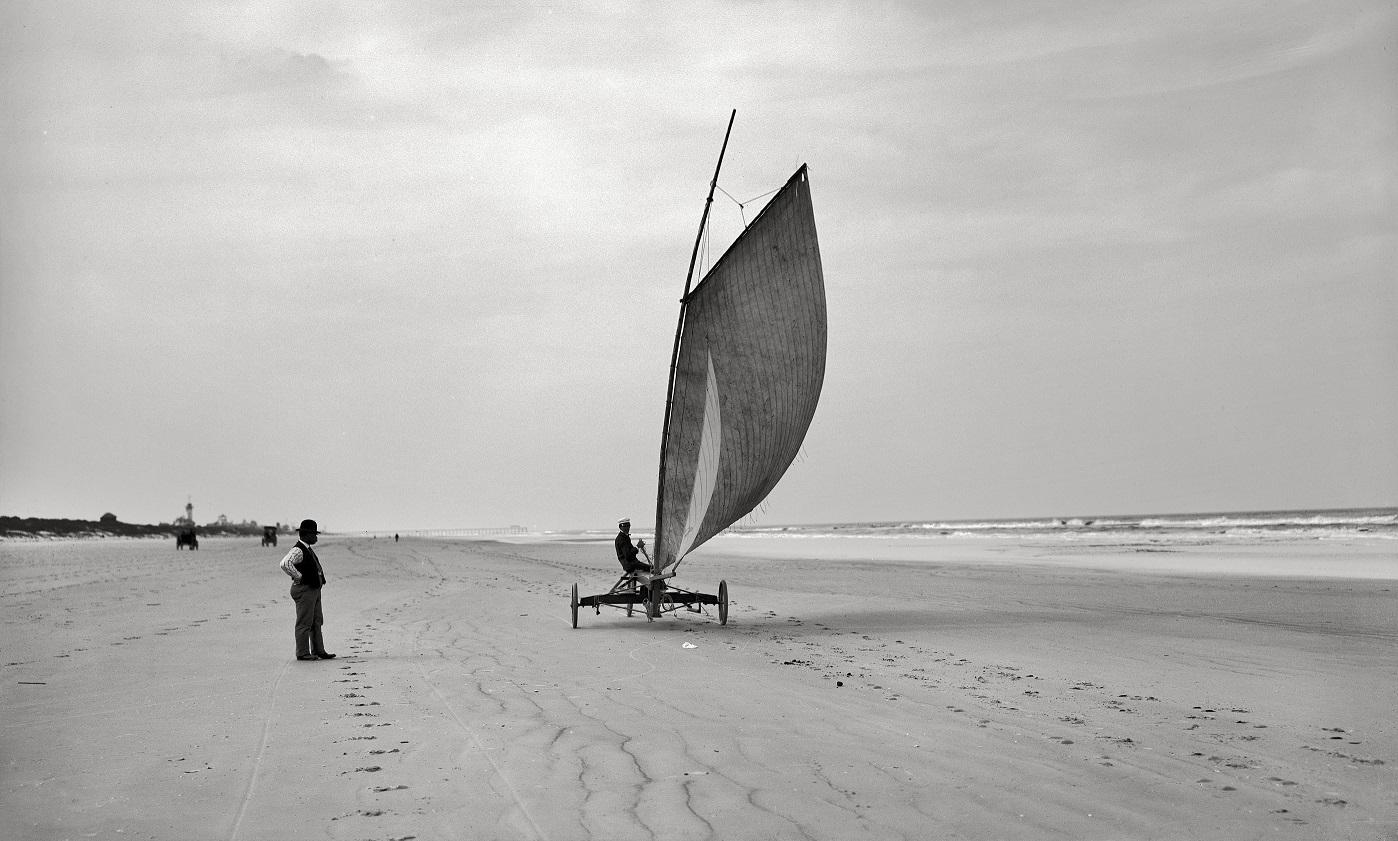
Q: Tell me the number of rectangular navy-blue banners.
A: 0